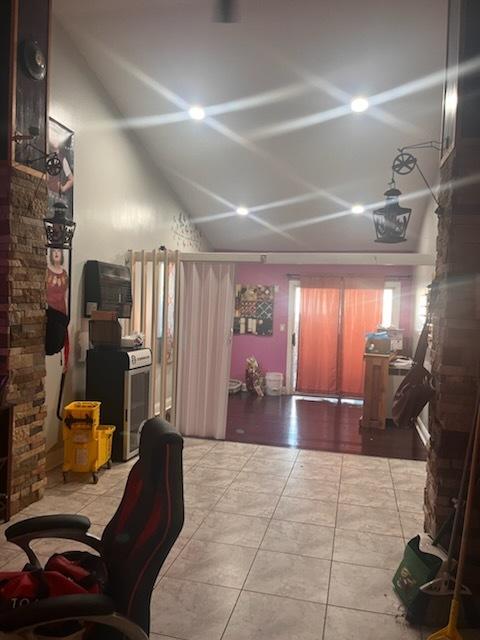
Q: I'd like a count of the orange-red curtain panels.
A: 2